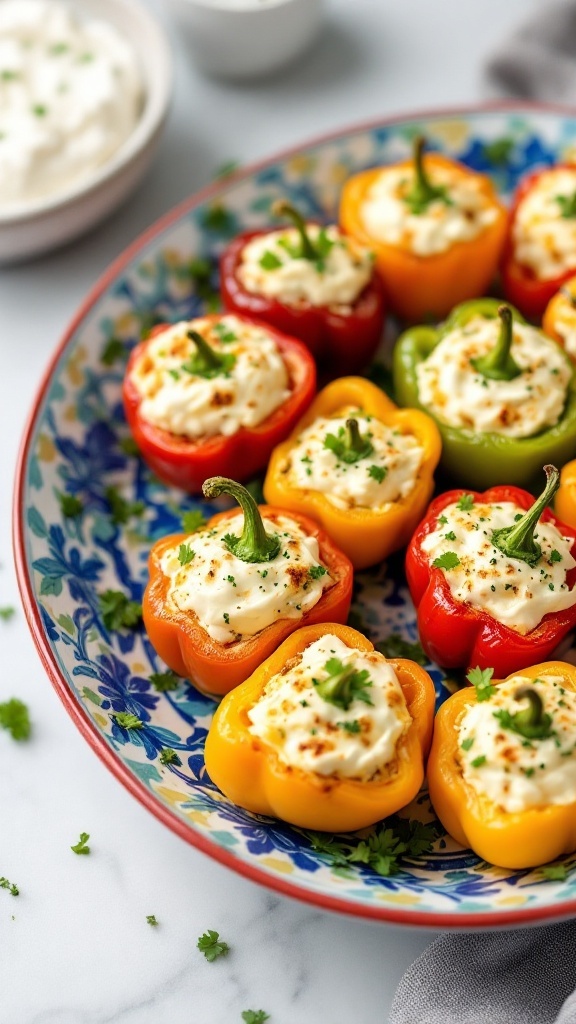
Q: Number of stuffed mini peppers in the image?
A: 12